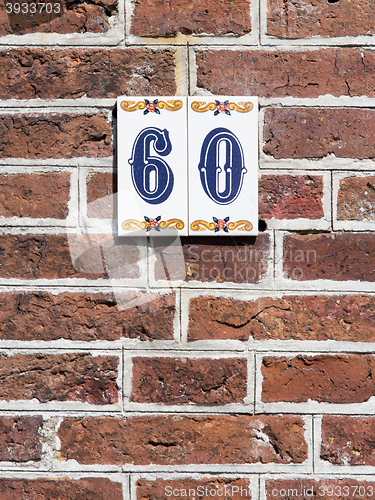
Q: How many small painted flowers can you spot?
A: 4